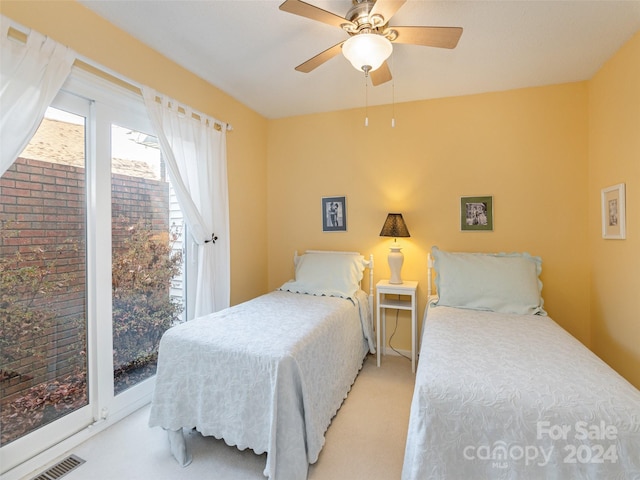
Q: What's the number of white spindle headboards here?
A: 2